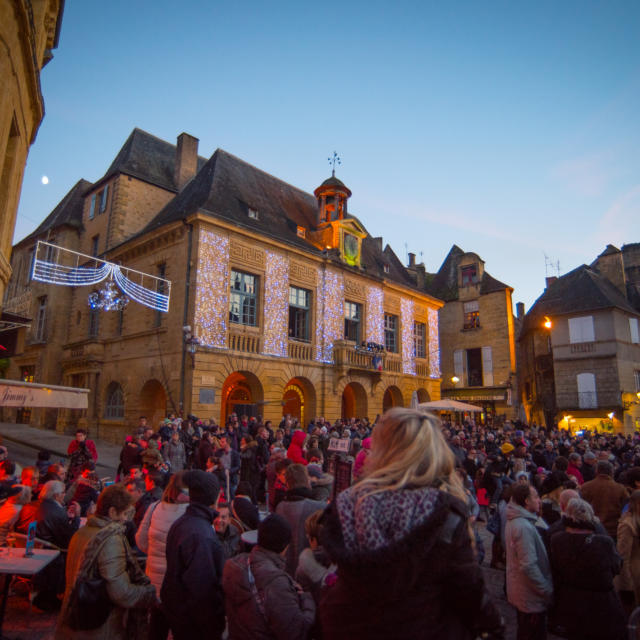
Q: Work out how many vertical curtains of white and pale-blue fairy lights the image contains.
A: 6